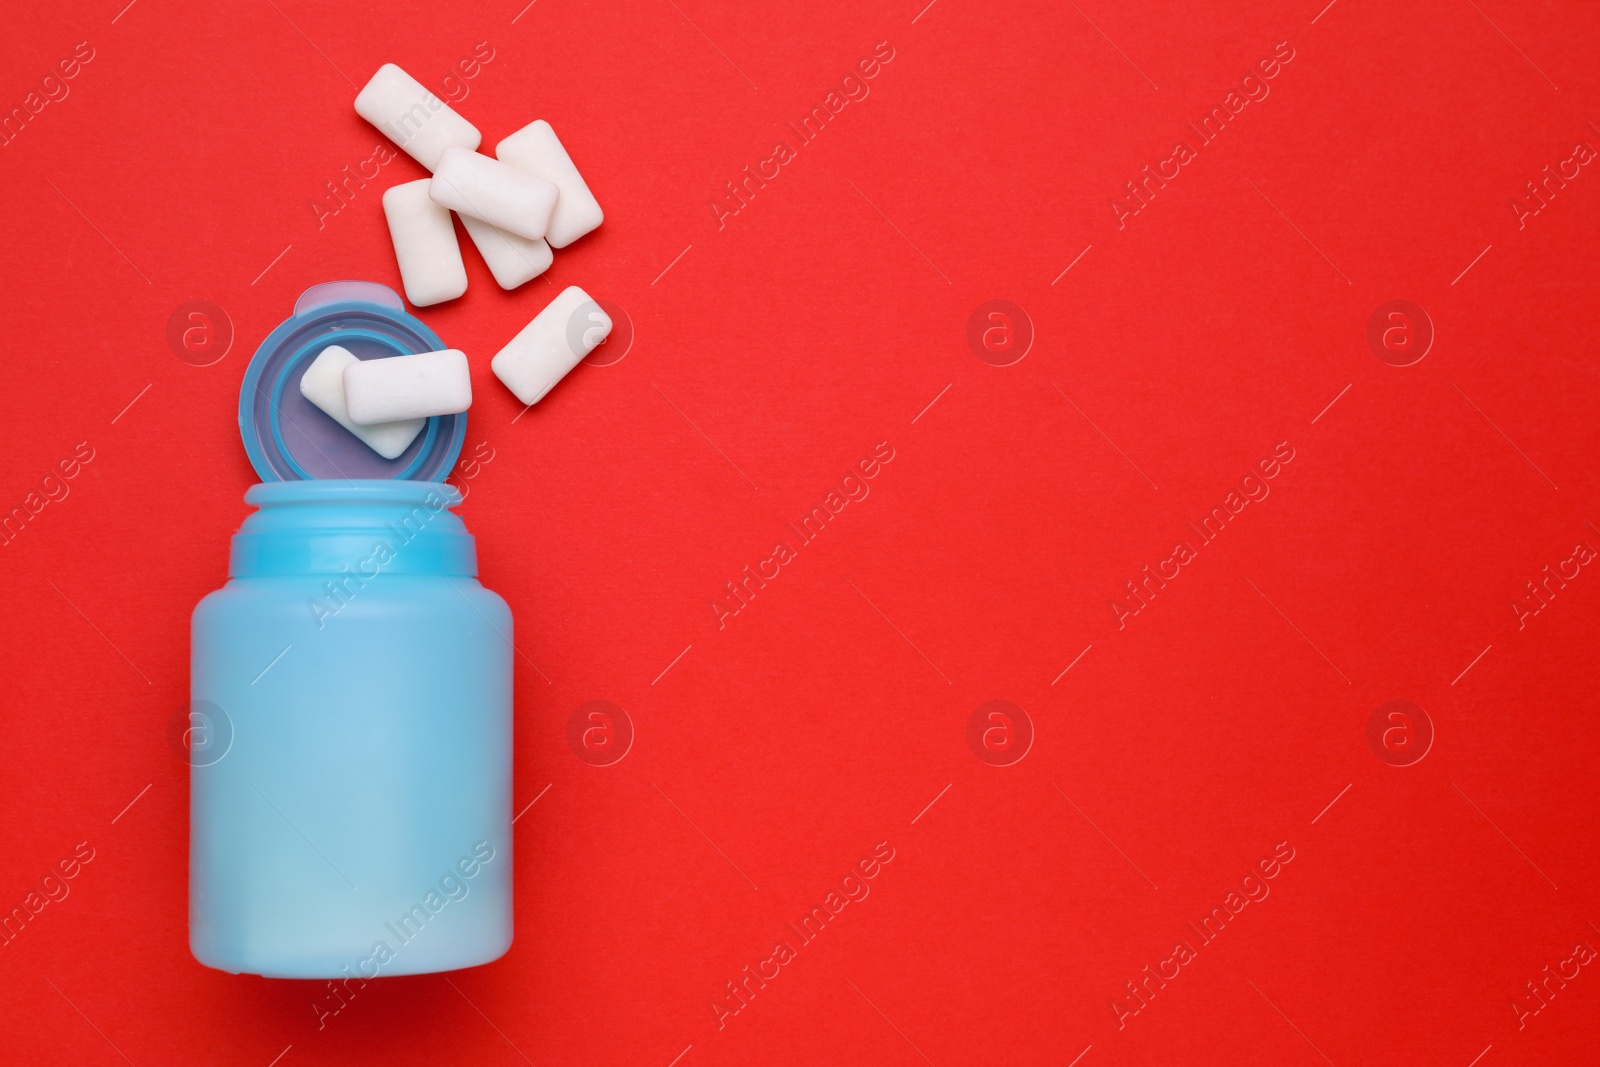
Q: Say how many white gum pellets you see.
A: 8